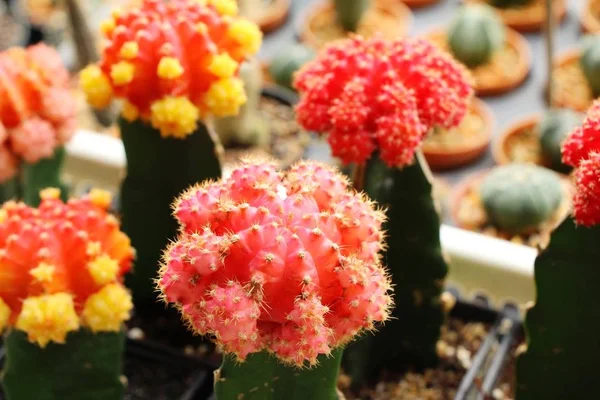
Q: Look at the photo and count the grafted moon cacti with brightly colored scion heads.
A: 6